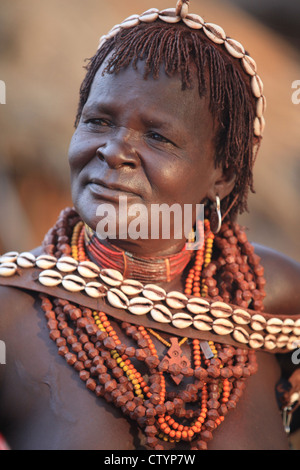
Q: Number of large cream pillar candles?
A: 0